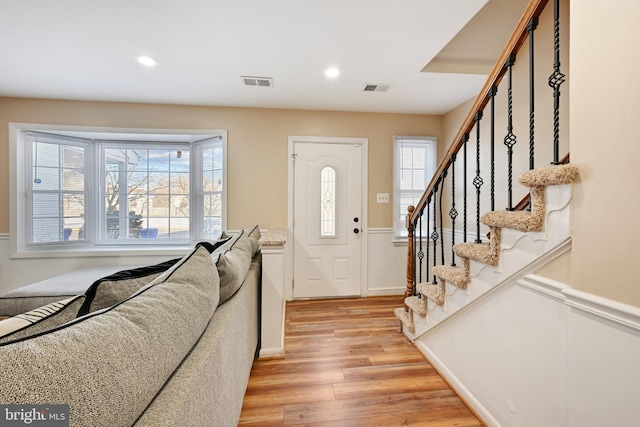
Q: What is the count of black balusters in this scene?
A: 12